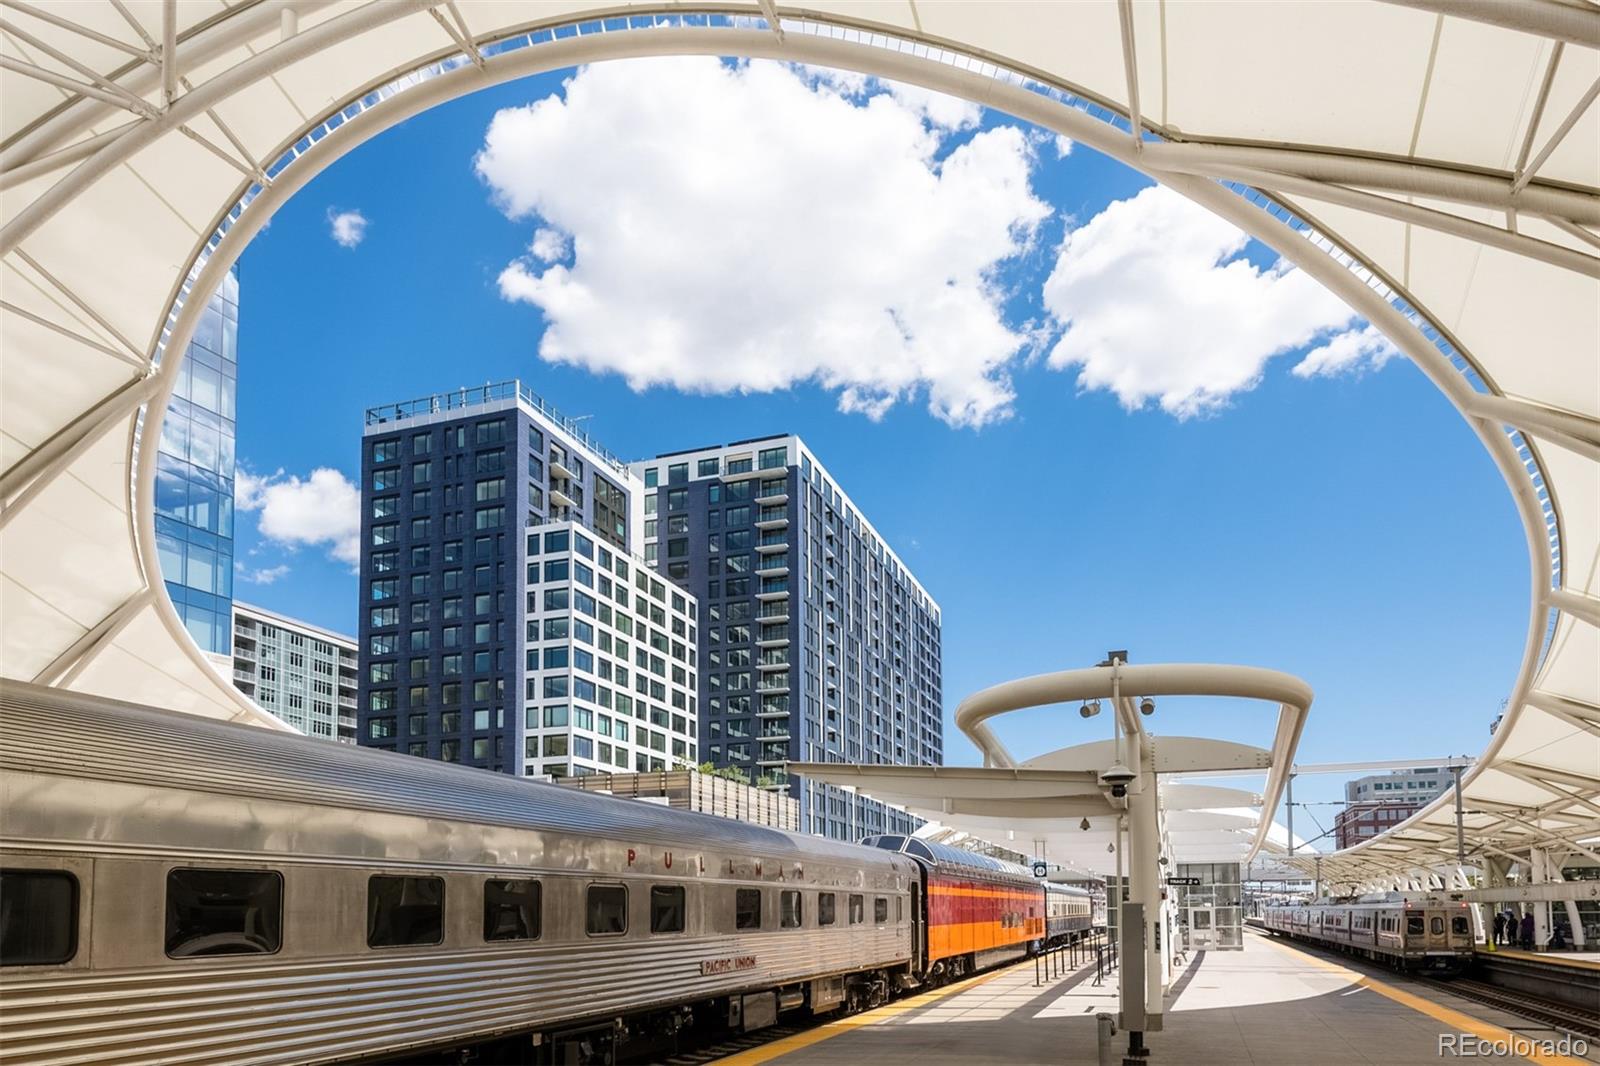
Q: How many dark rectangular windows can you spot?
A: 11